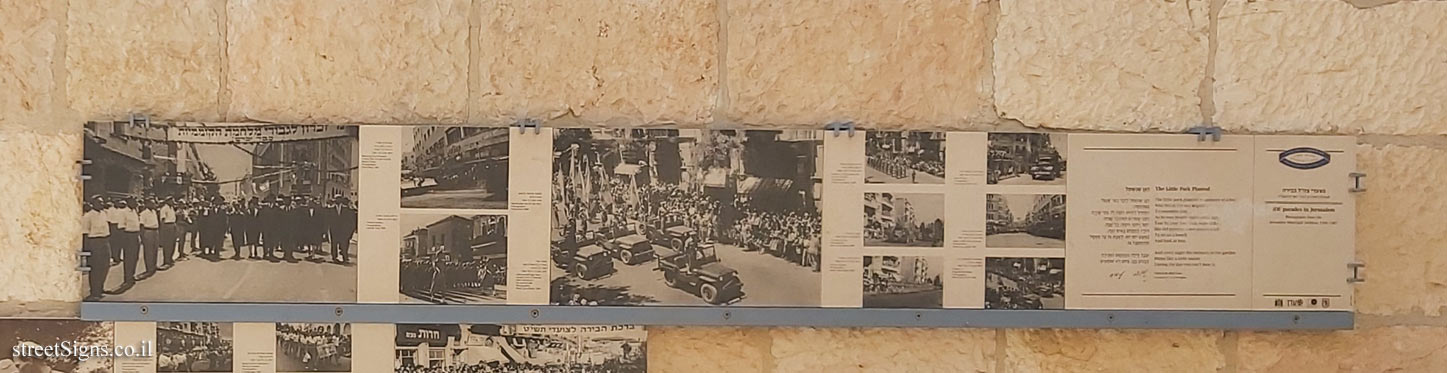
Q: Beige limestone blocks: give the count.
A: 13